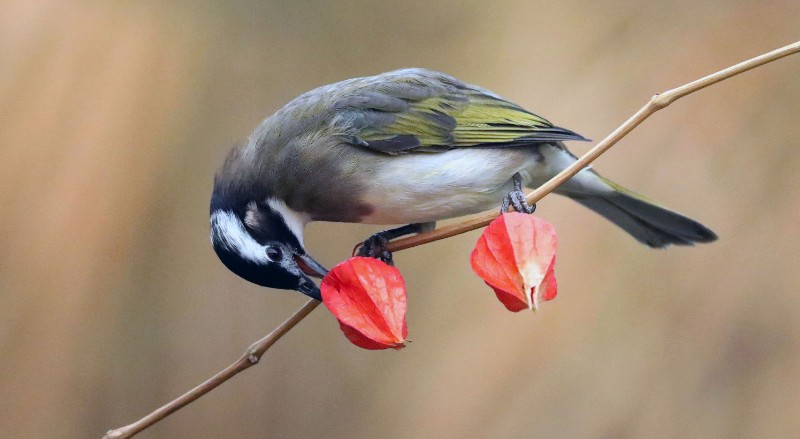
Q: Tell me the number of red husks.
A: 2